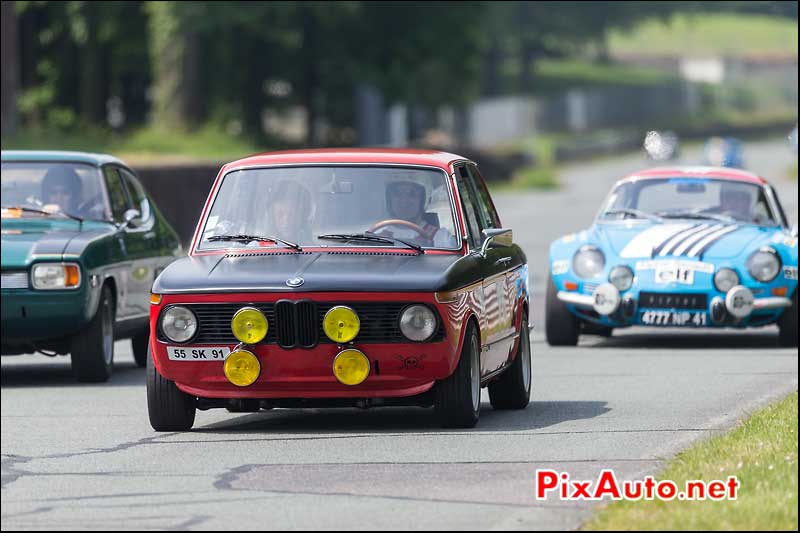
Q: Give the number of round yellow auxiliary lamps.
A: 4